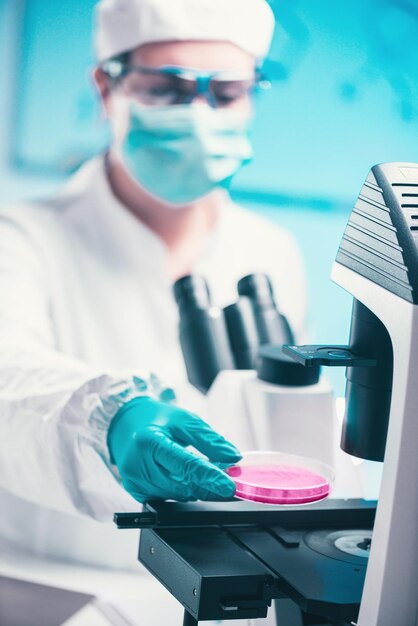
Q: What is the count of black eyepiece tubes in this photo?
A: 2